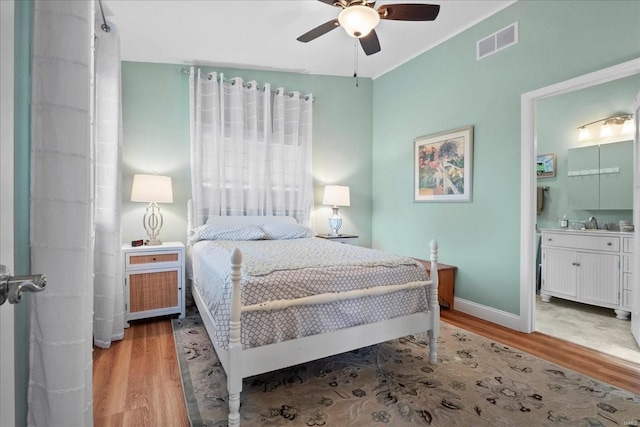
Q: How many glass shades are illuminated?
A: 4